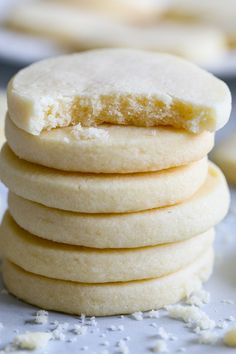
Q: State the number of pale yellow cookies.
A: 6